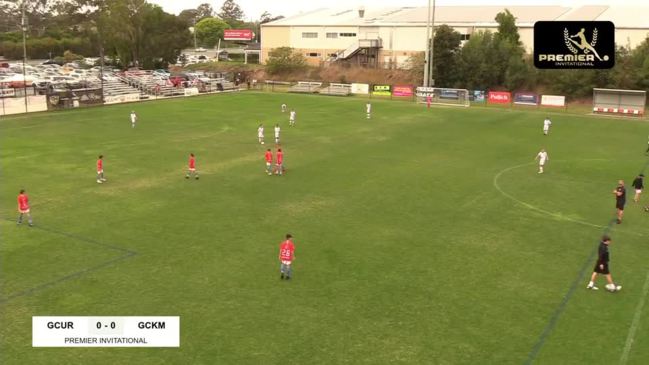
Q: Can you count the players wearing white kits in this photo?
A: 8